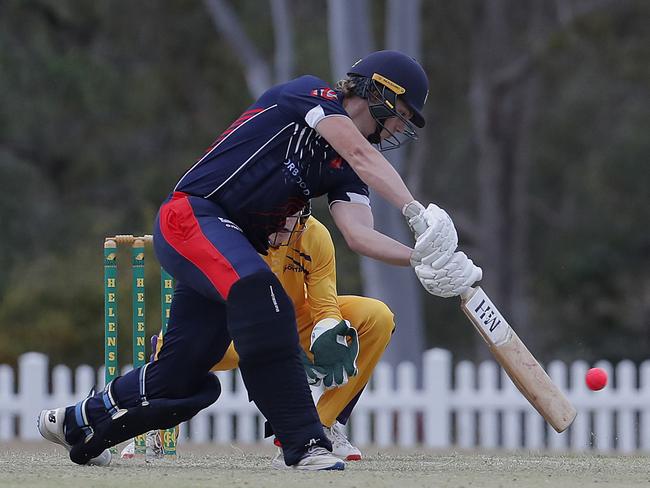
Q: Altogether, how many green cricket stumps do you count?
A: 3